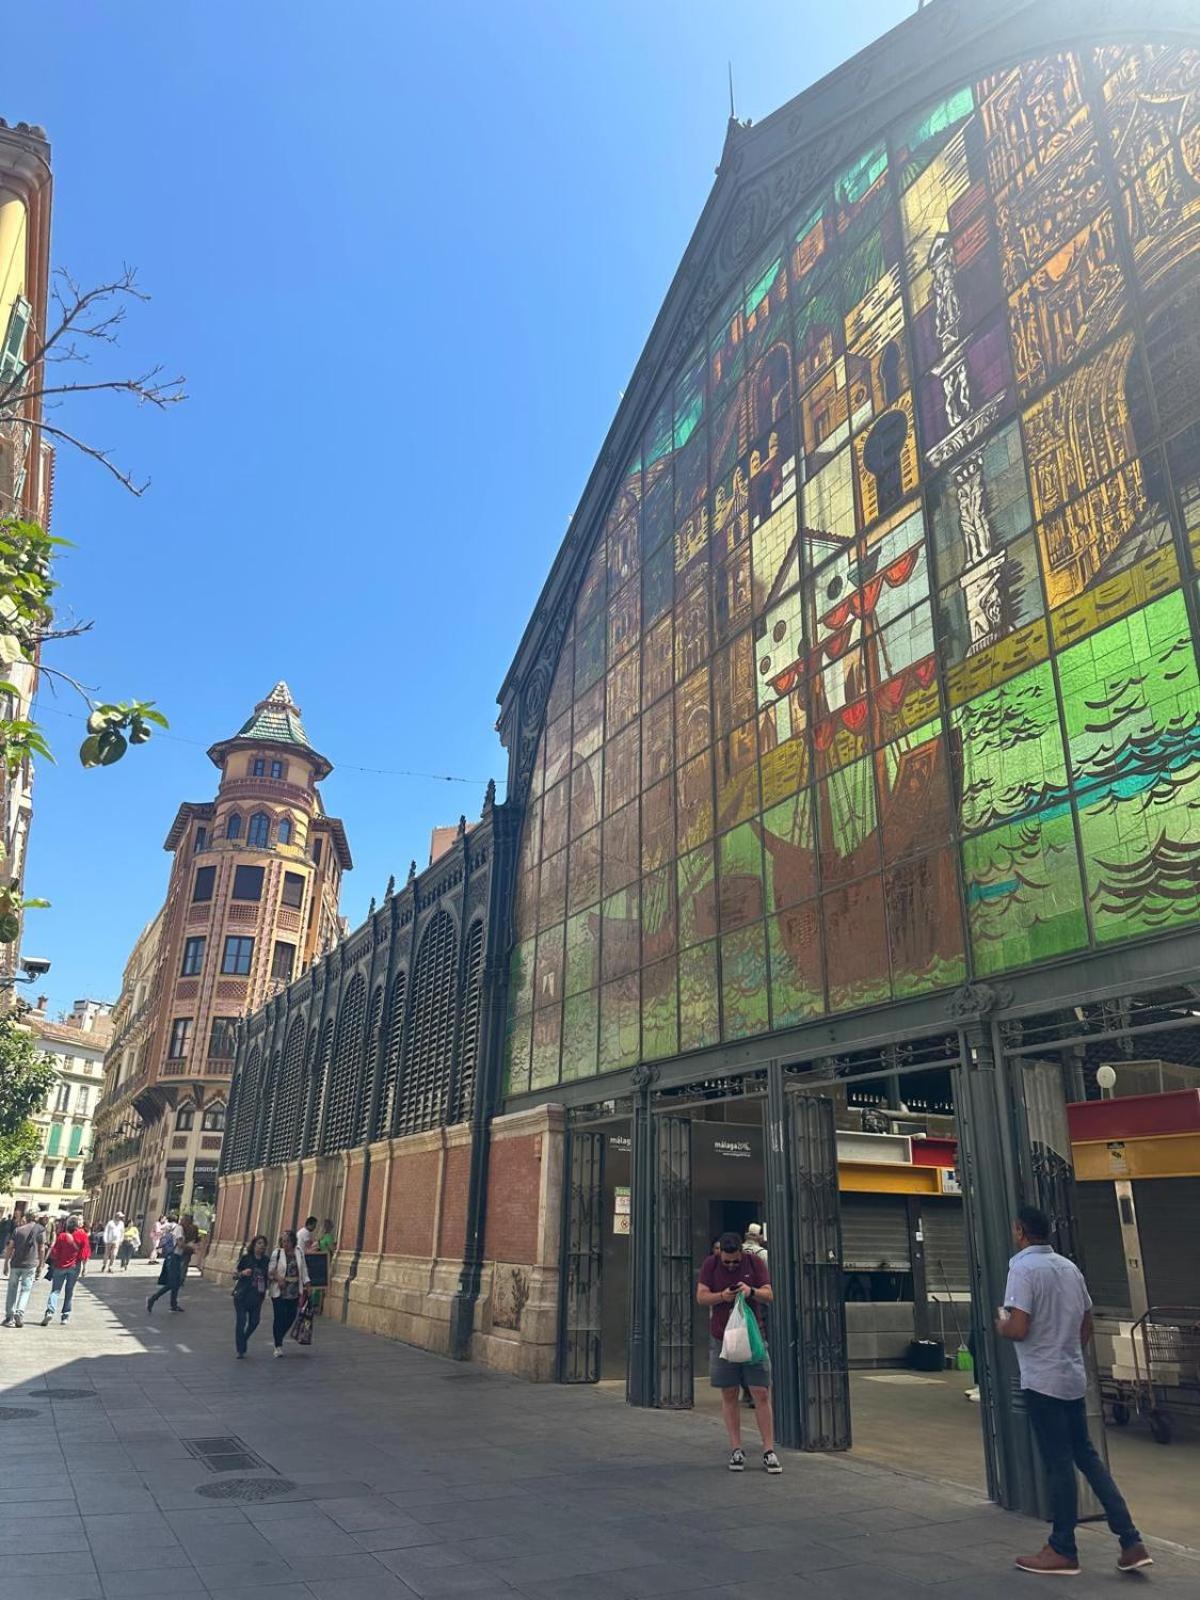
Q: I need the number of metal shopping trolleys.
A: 1